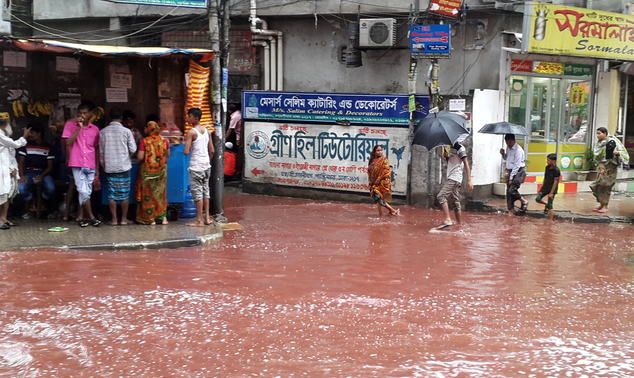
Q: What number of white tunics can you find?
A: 1